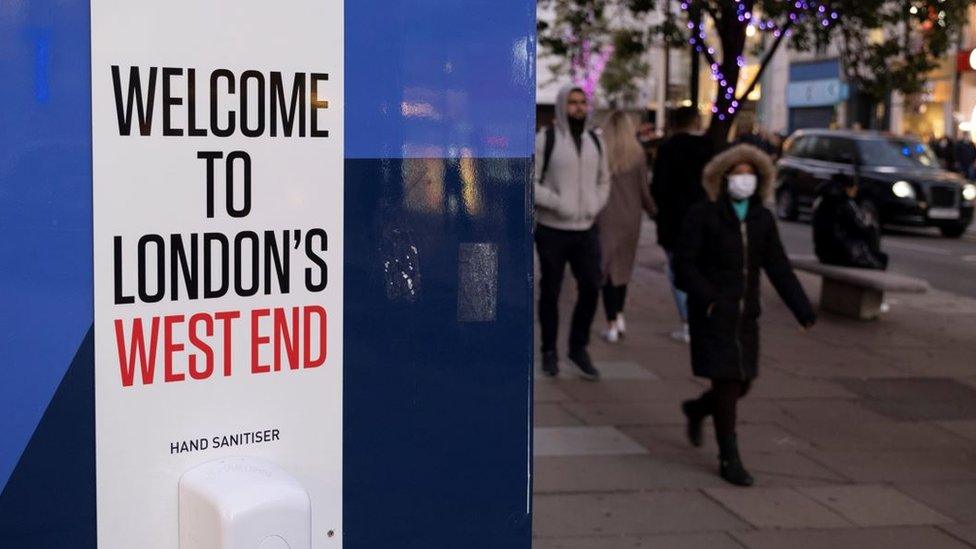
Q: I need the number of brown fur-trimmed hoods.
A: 1